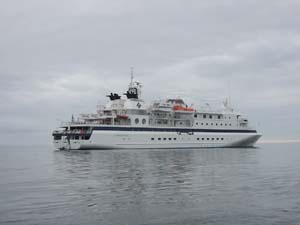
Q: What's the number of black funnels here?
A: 2